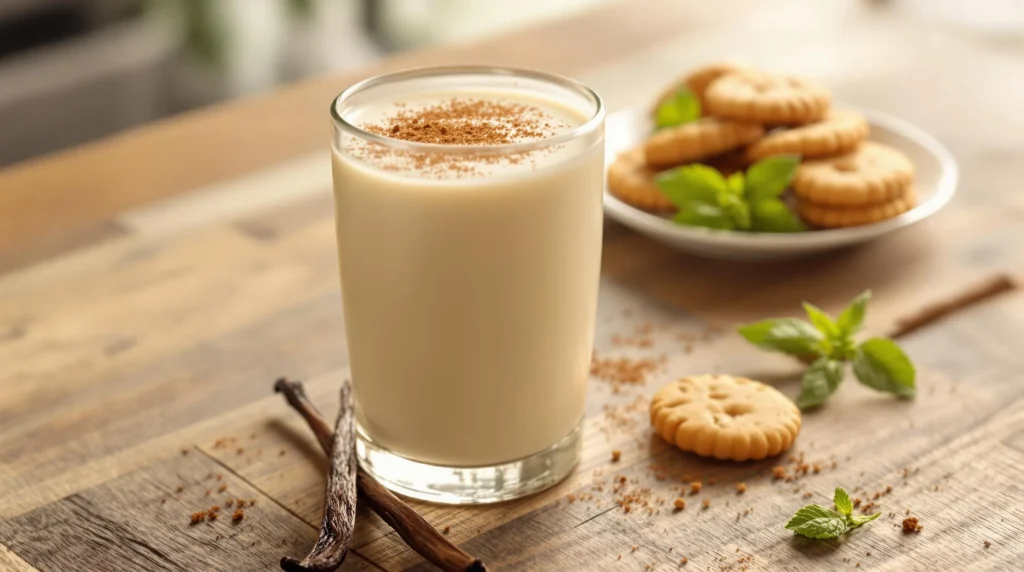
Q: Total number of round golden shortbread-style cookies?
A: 8